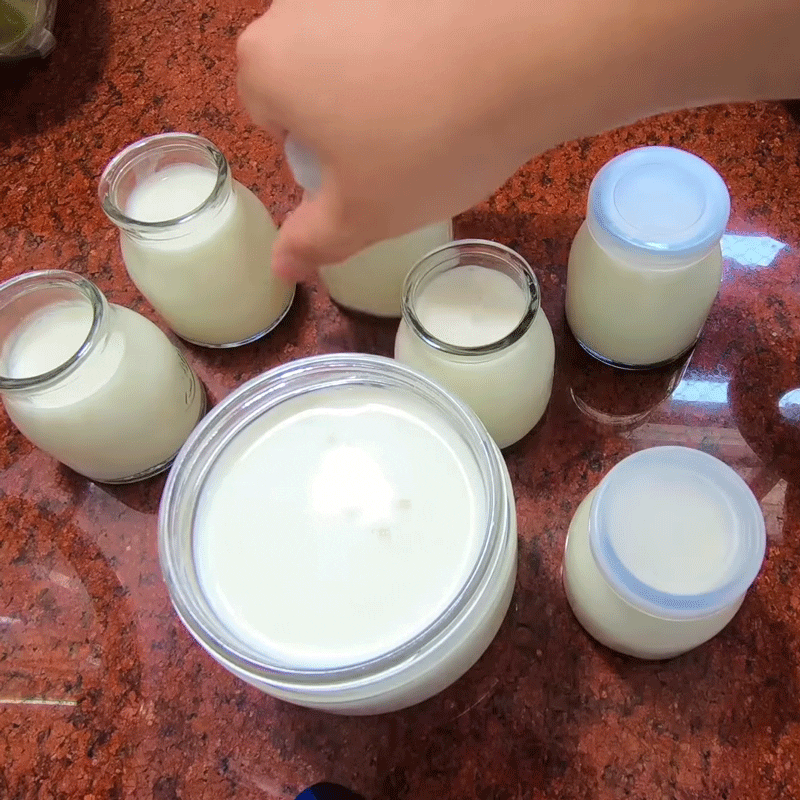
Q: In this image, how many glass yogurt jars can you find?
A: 7